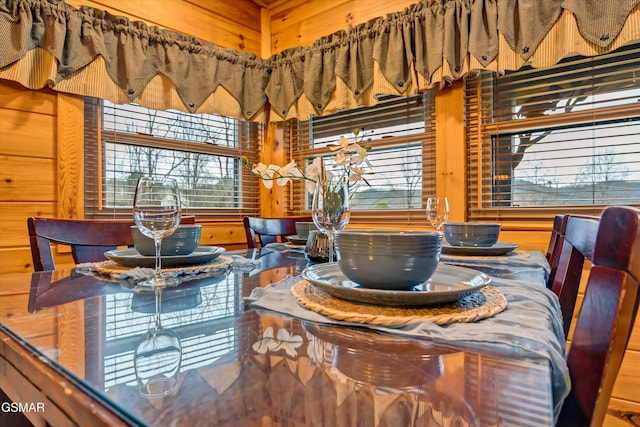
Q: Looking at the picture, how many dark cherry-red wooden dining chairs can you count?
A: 4